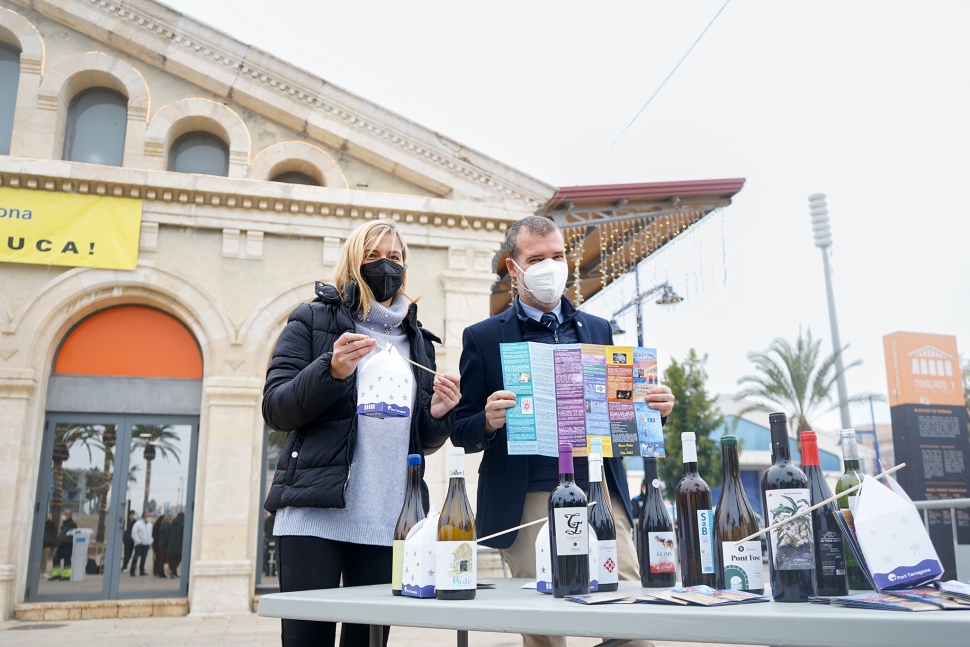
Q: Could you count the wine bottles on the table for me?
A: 11